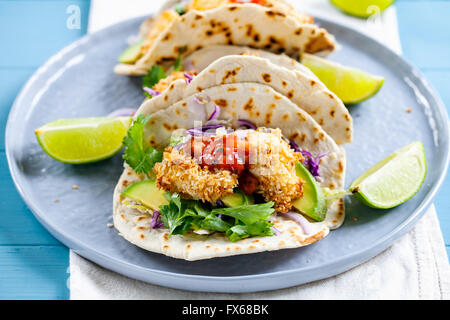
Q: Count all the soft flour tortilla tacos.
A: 3